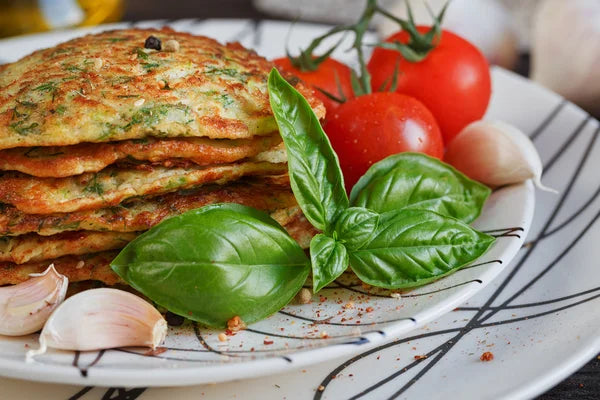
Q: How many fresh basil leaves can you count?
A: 6